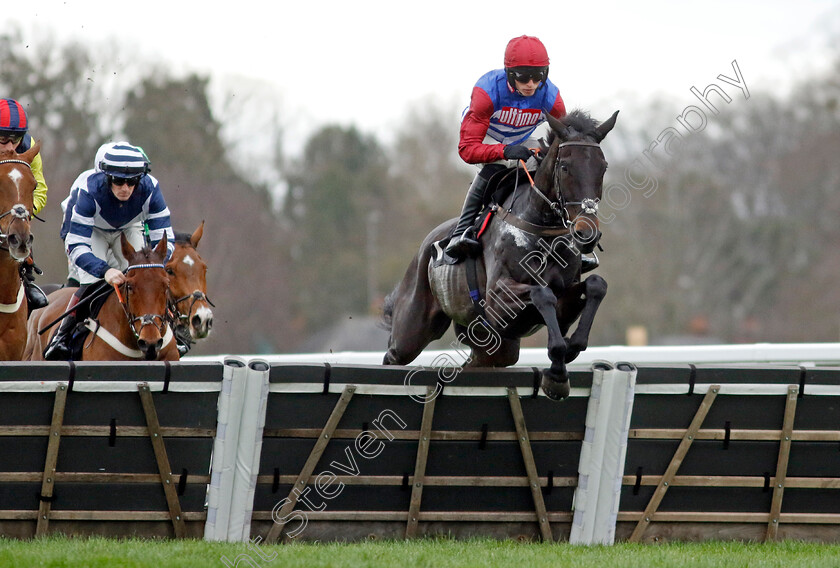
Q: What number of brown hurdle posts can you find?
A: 7